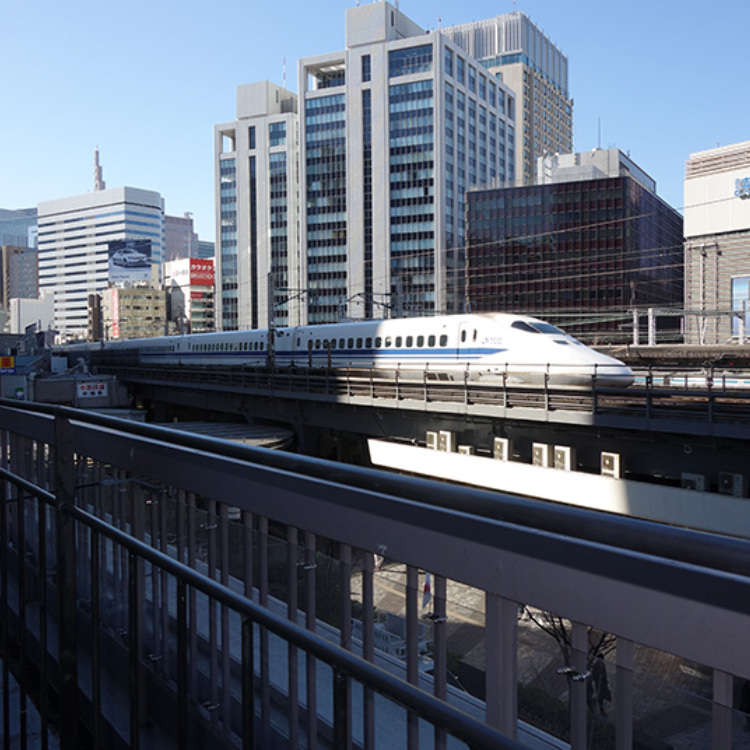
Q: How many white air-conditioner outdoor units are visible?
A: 9